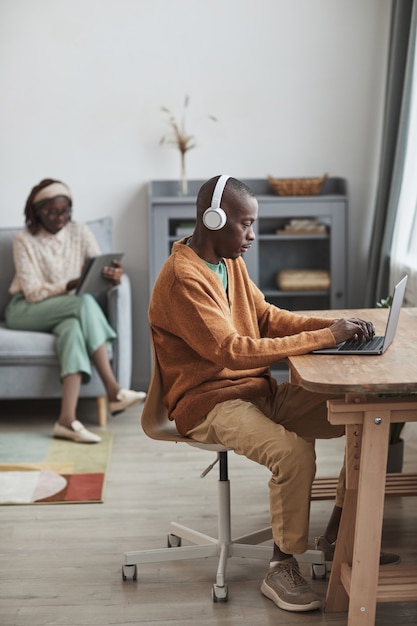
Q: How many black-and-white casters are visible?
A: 4